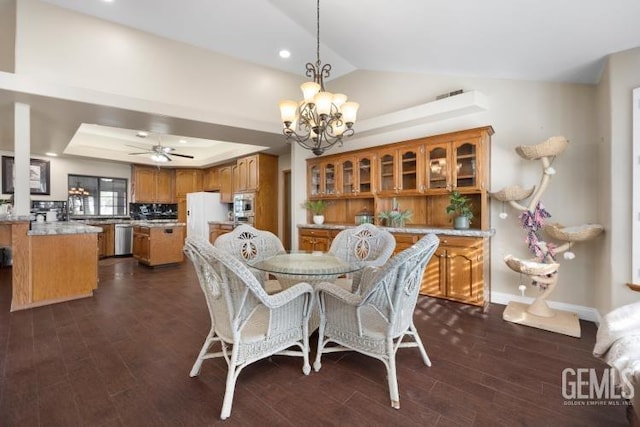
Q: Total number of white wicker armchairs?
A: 4